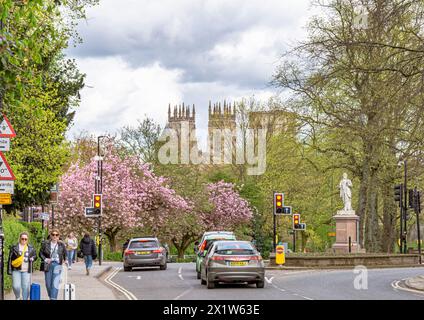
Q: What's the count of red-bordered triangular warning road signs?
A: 2